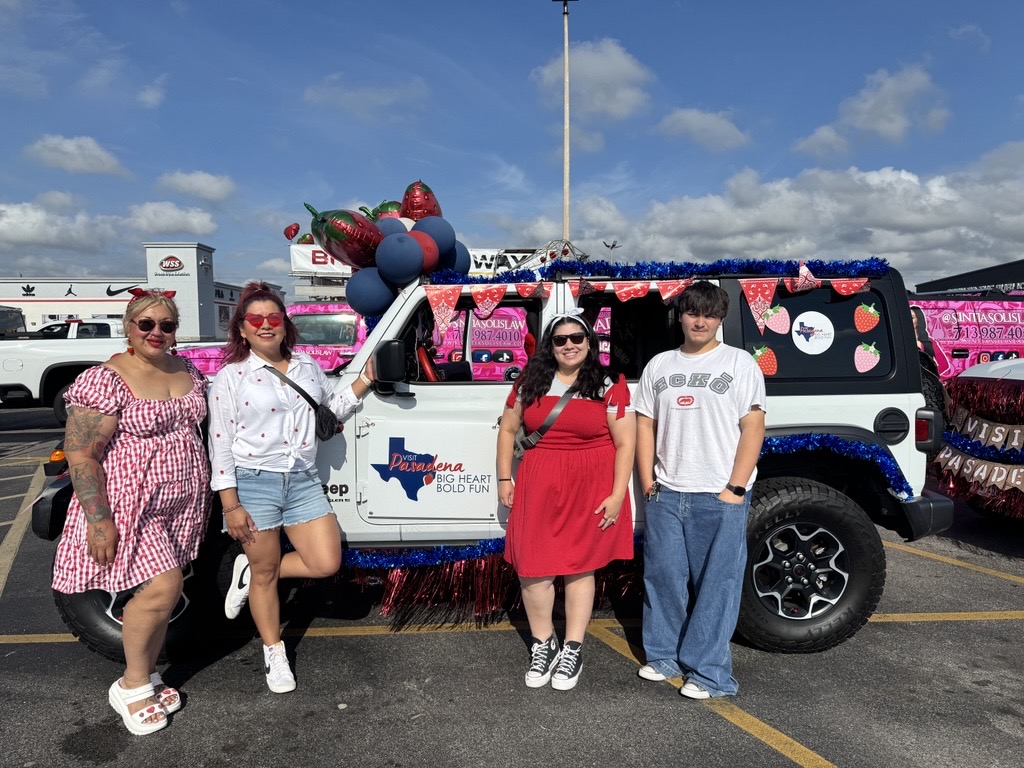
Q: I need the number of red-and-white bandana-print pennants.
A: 9